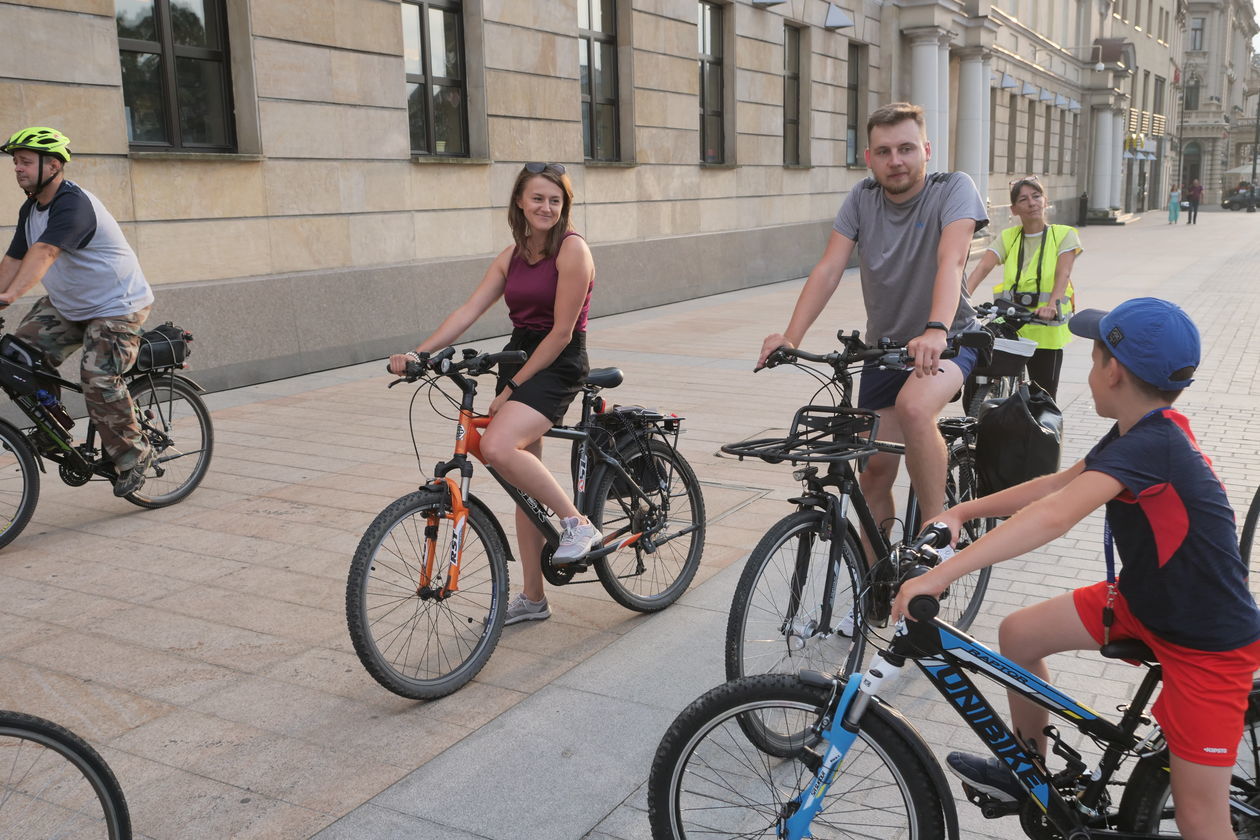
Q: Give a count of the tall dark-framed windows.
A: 6